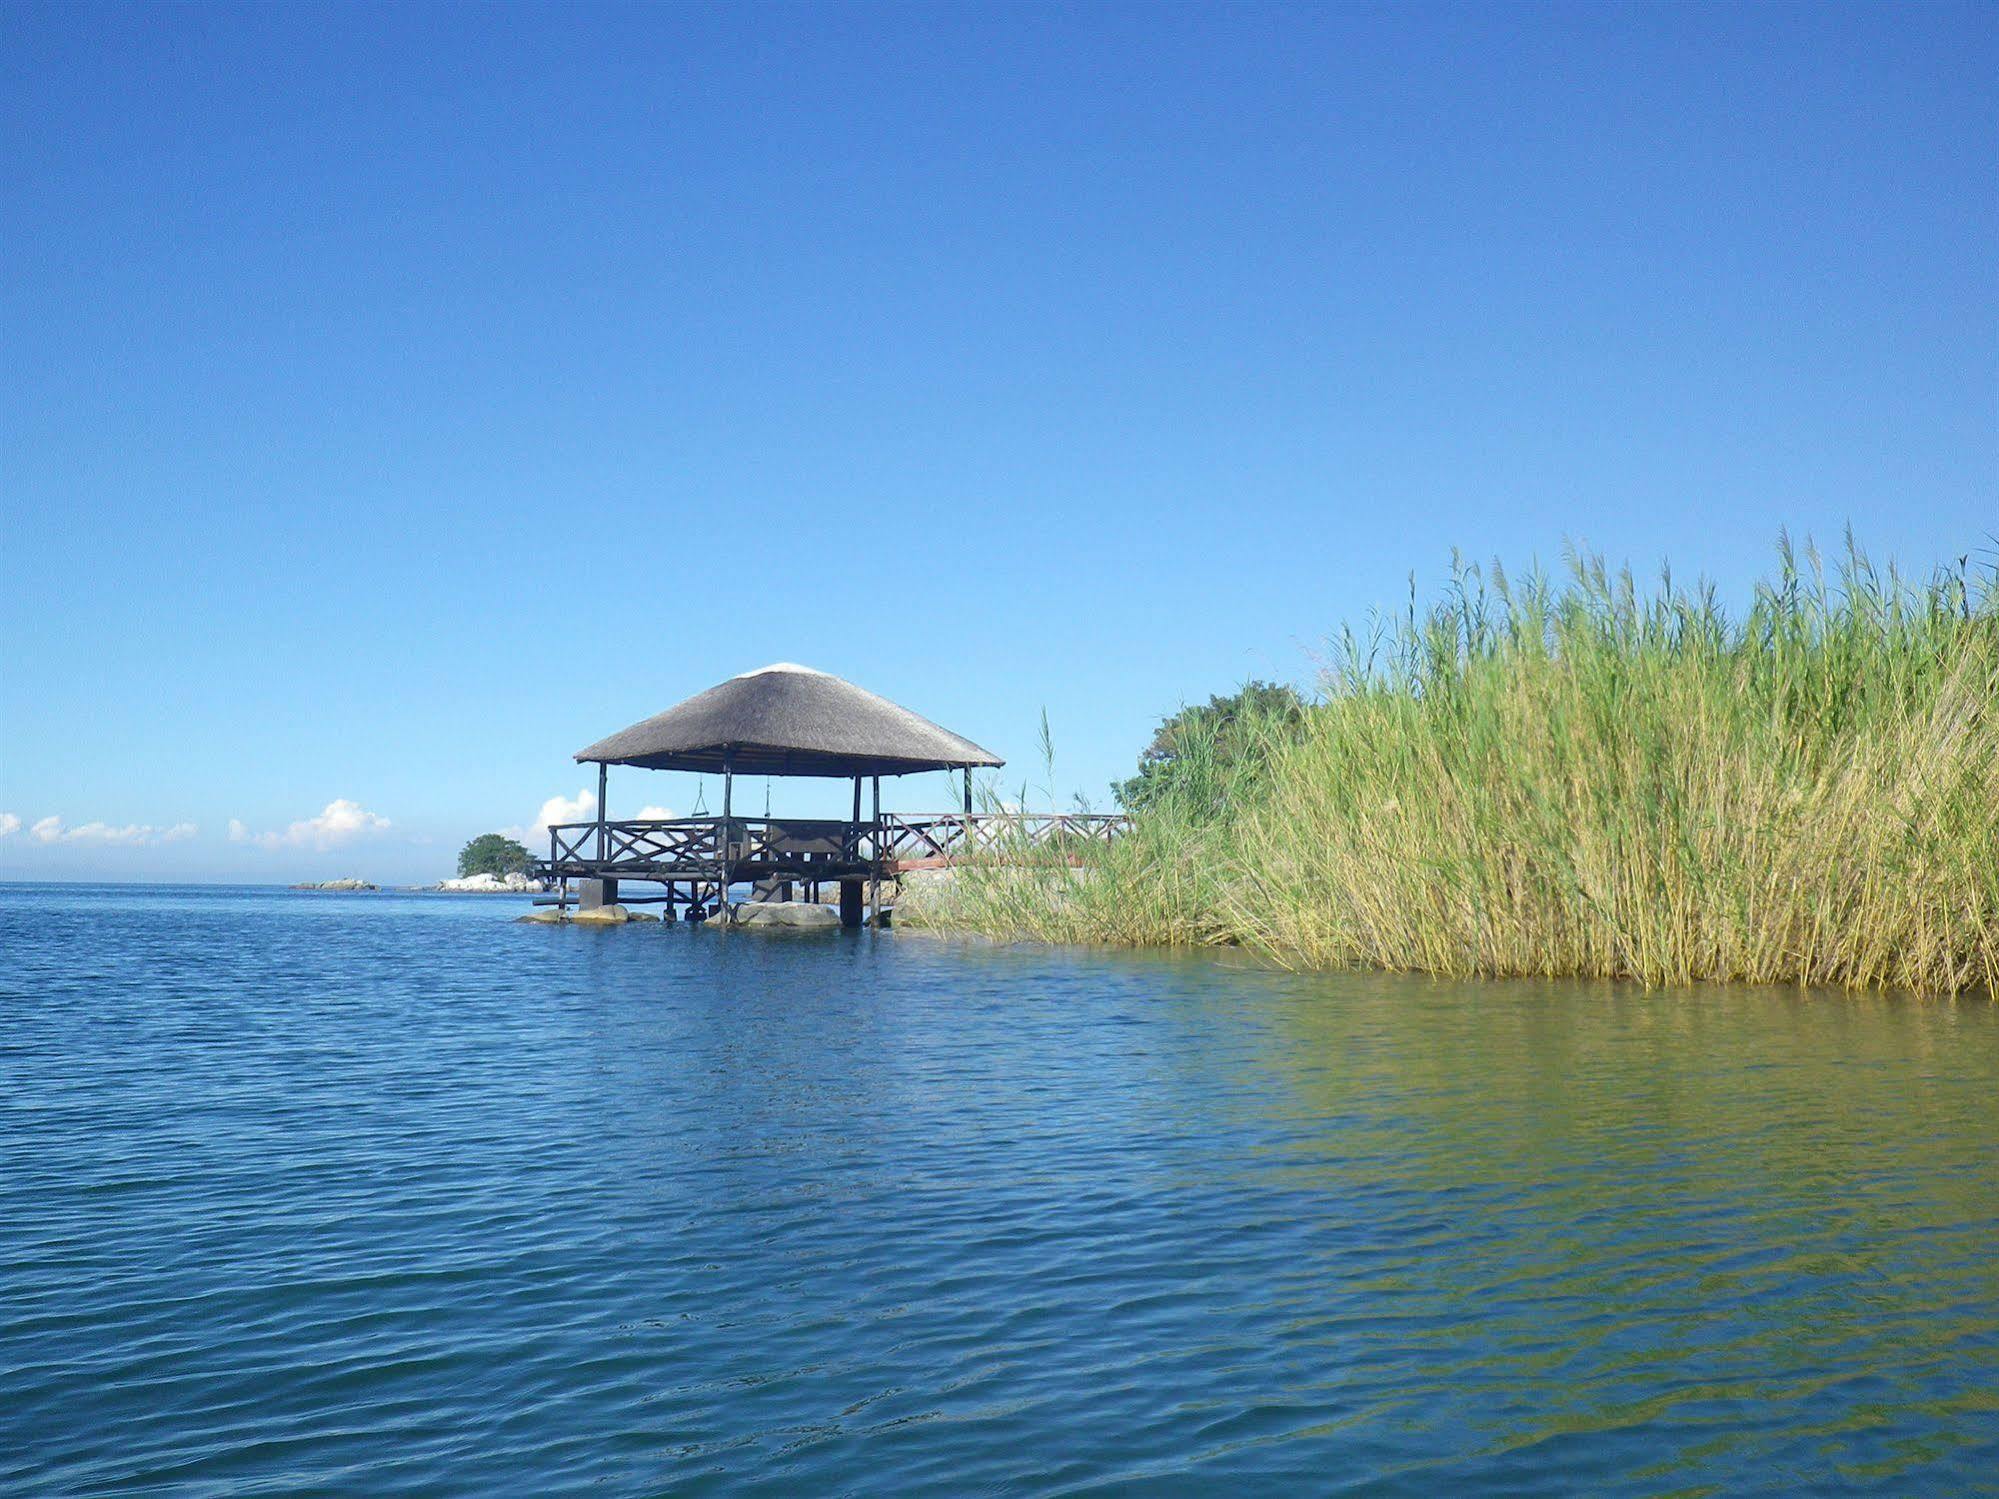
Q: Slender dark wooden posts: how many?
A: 5